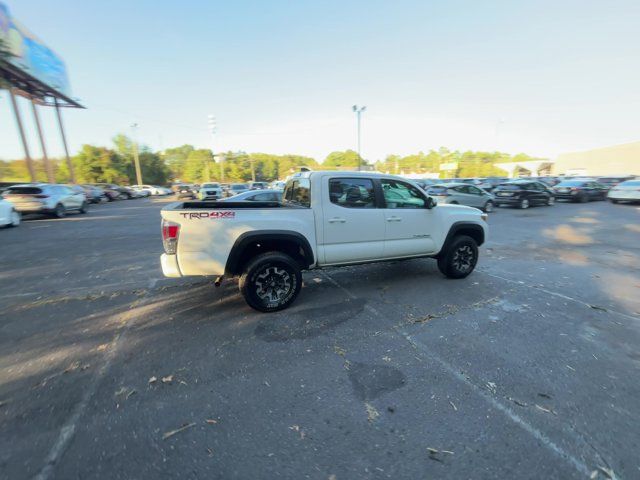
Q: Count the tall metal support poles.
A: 3